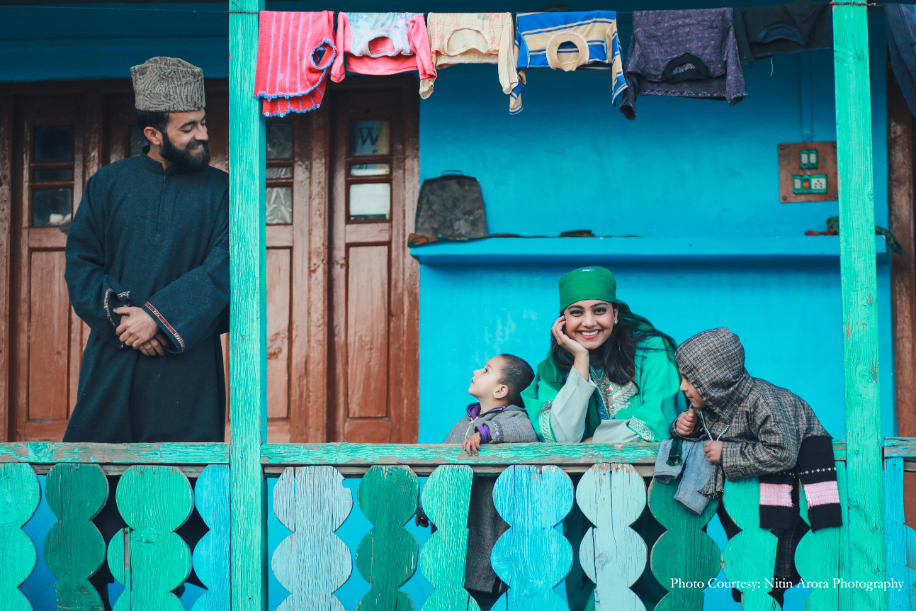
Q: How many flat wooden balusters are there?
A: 13